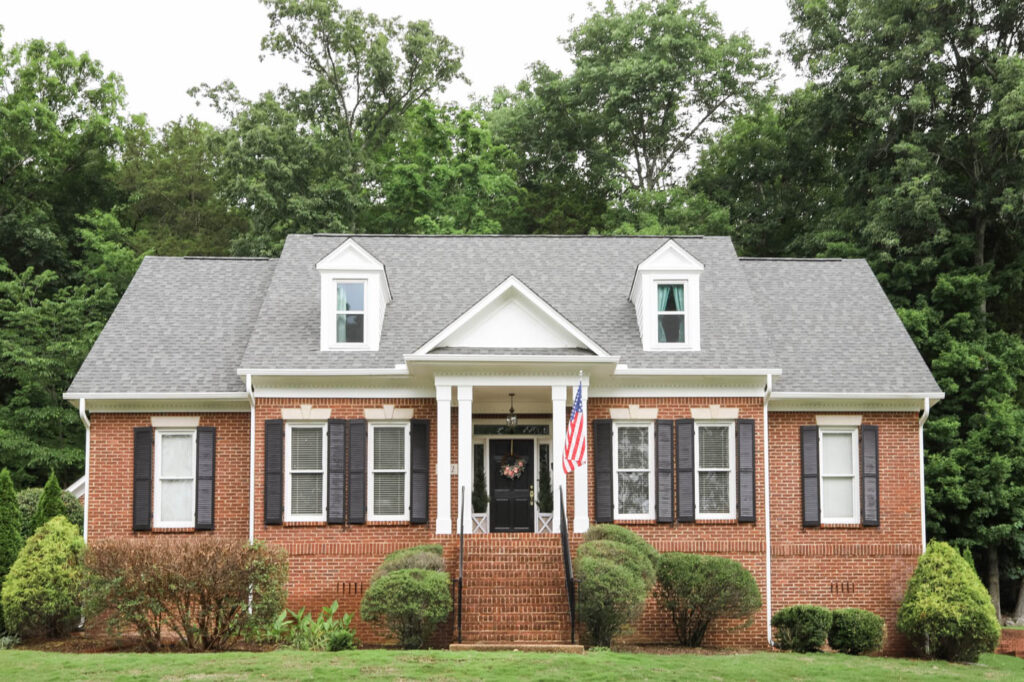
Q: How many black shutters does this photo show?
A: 12